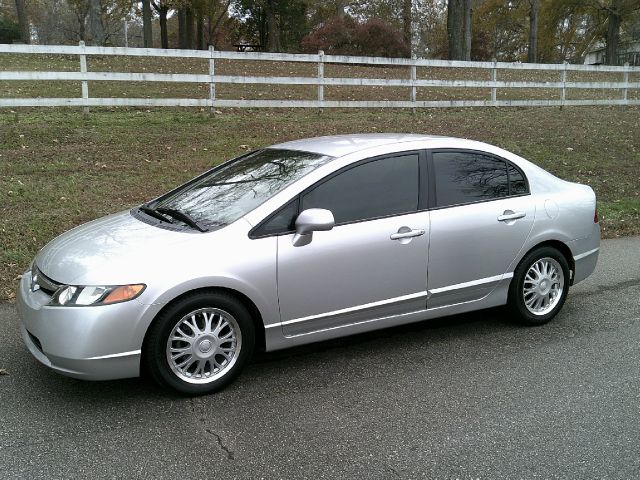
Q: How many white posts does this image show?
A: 7